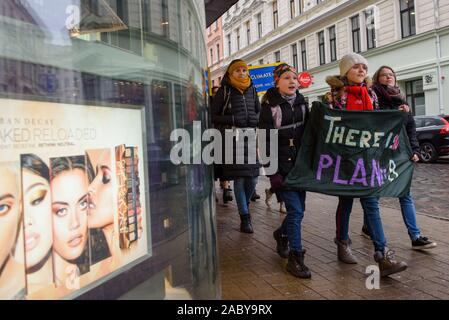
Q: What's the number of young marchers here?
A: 4